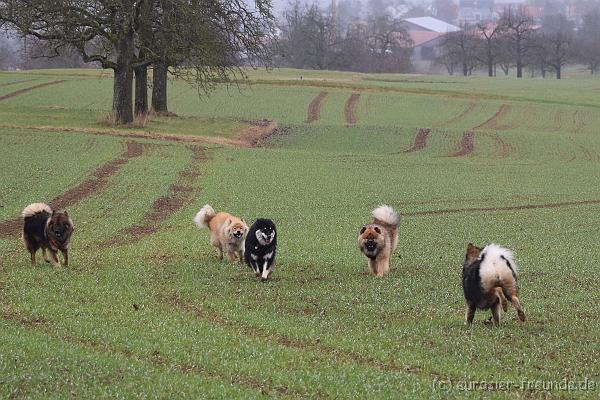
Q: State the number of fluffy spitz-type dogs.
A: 5